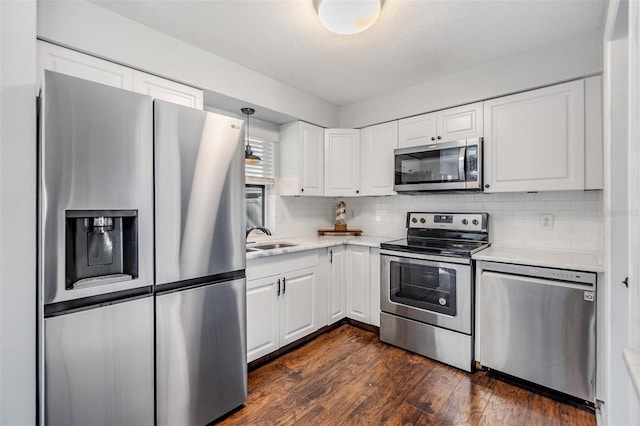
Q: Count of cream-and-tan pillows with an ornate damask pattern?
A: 0